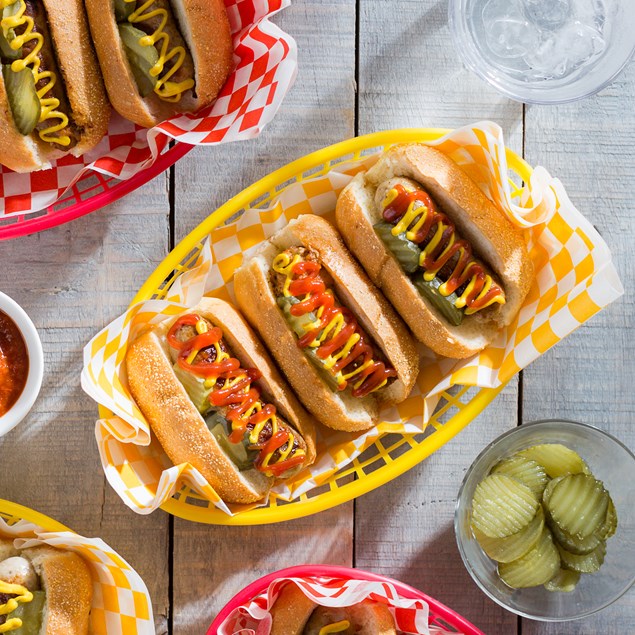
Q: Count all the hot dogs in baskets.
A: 7